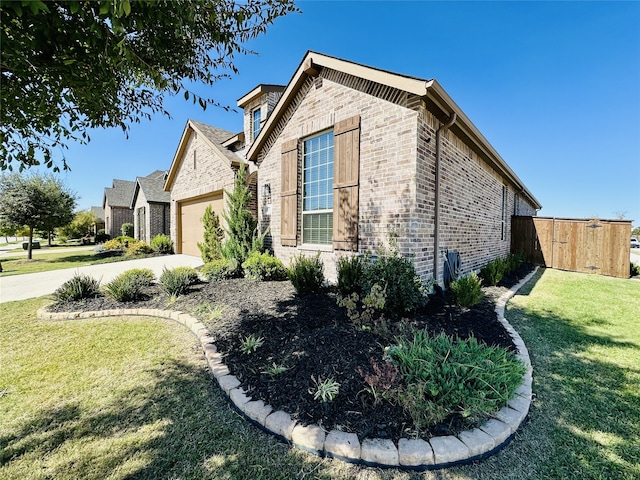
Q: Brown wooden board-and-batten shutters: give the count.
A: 2